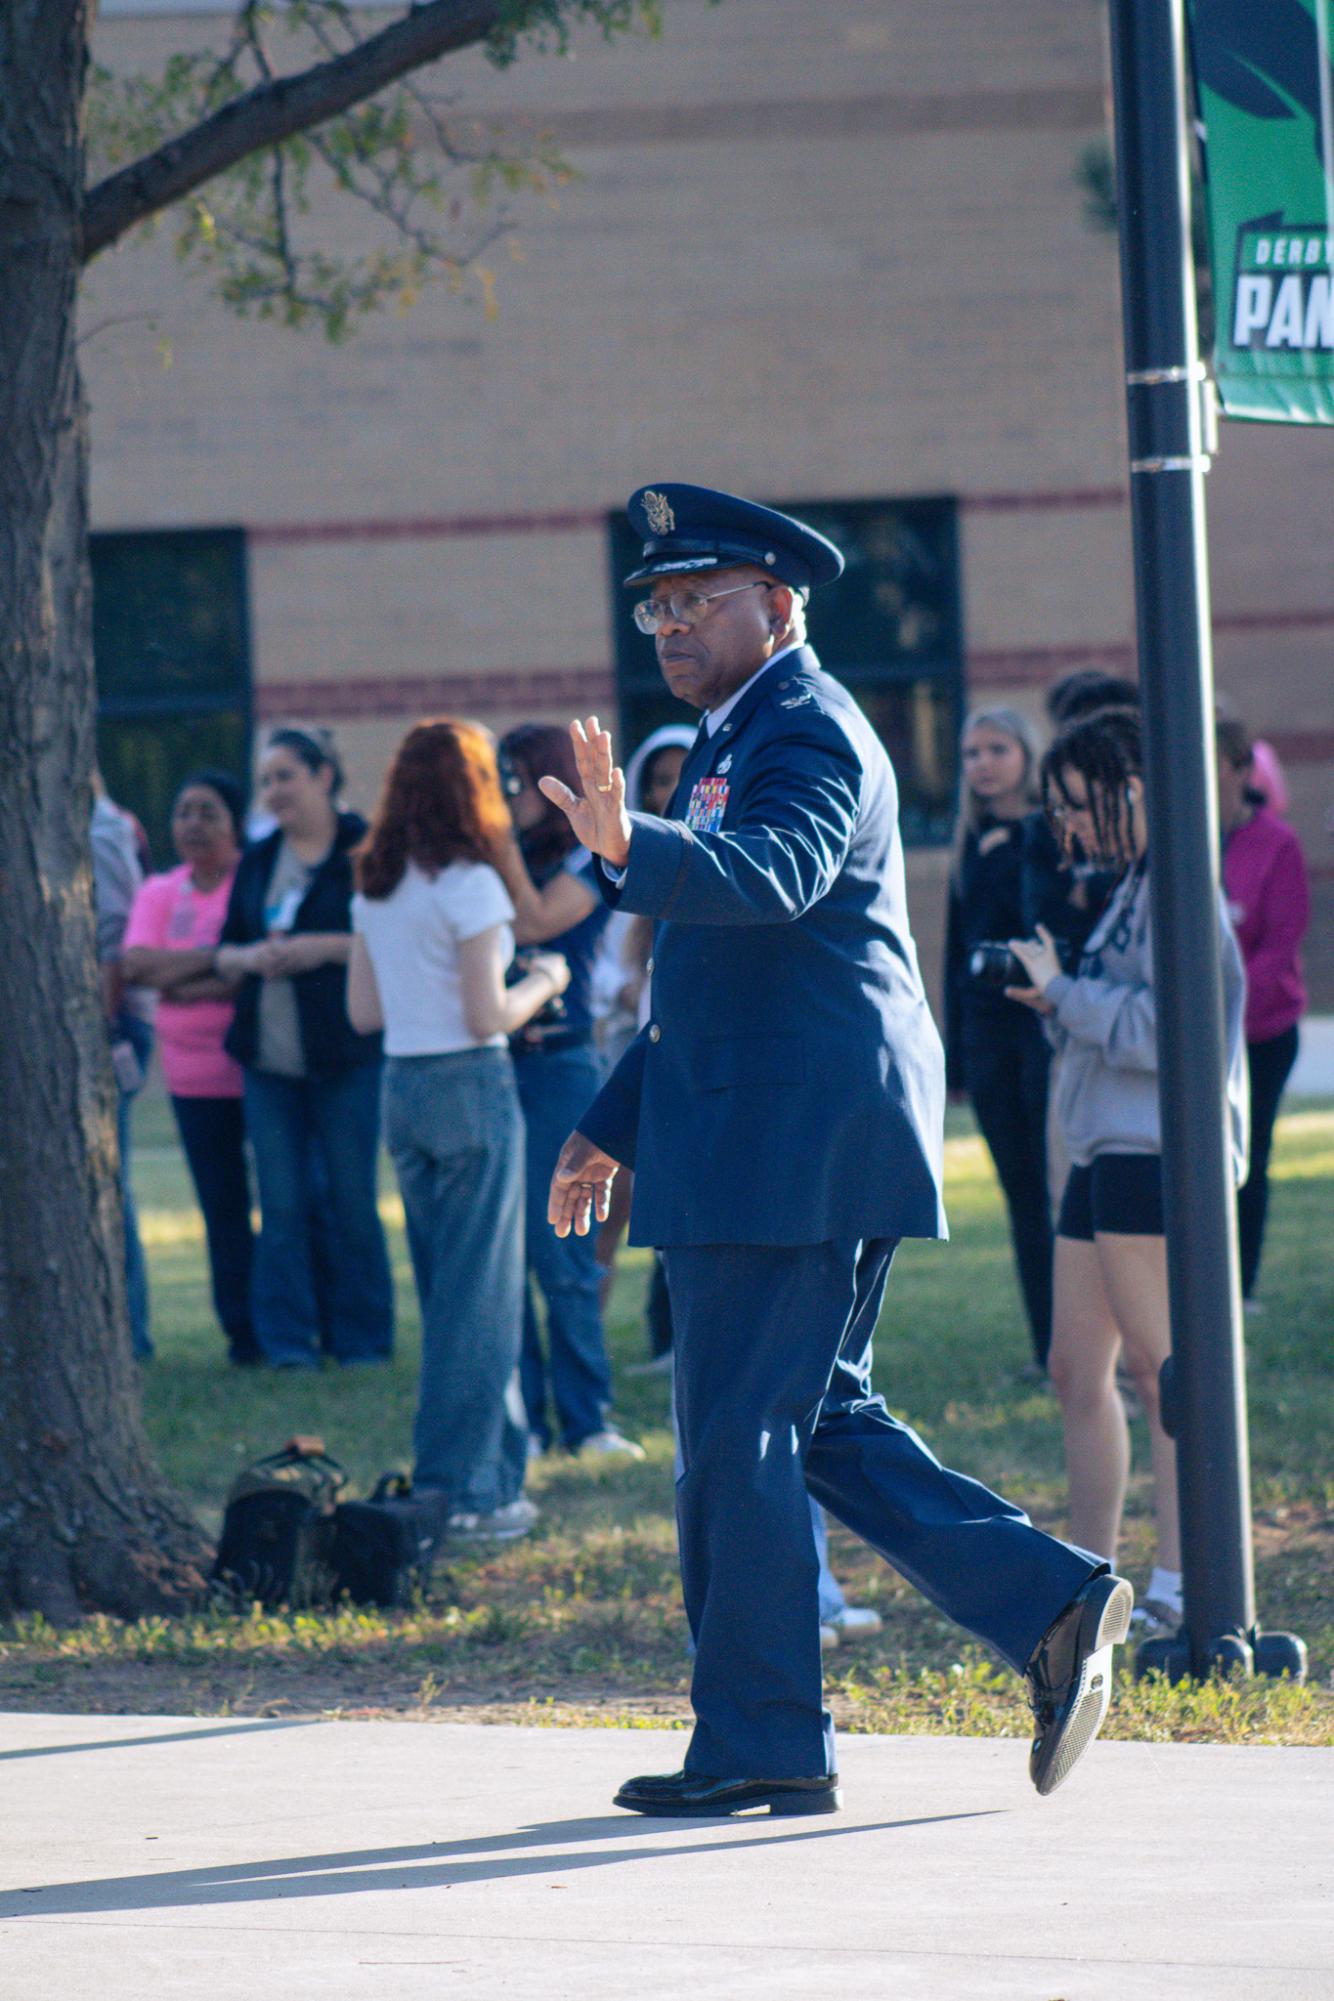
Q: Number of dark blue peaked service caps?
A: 1